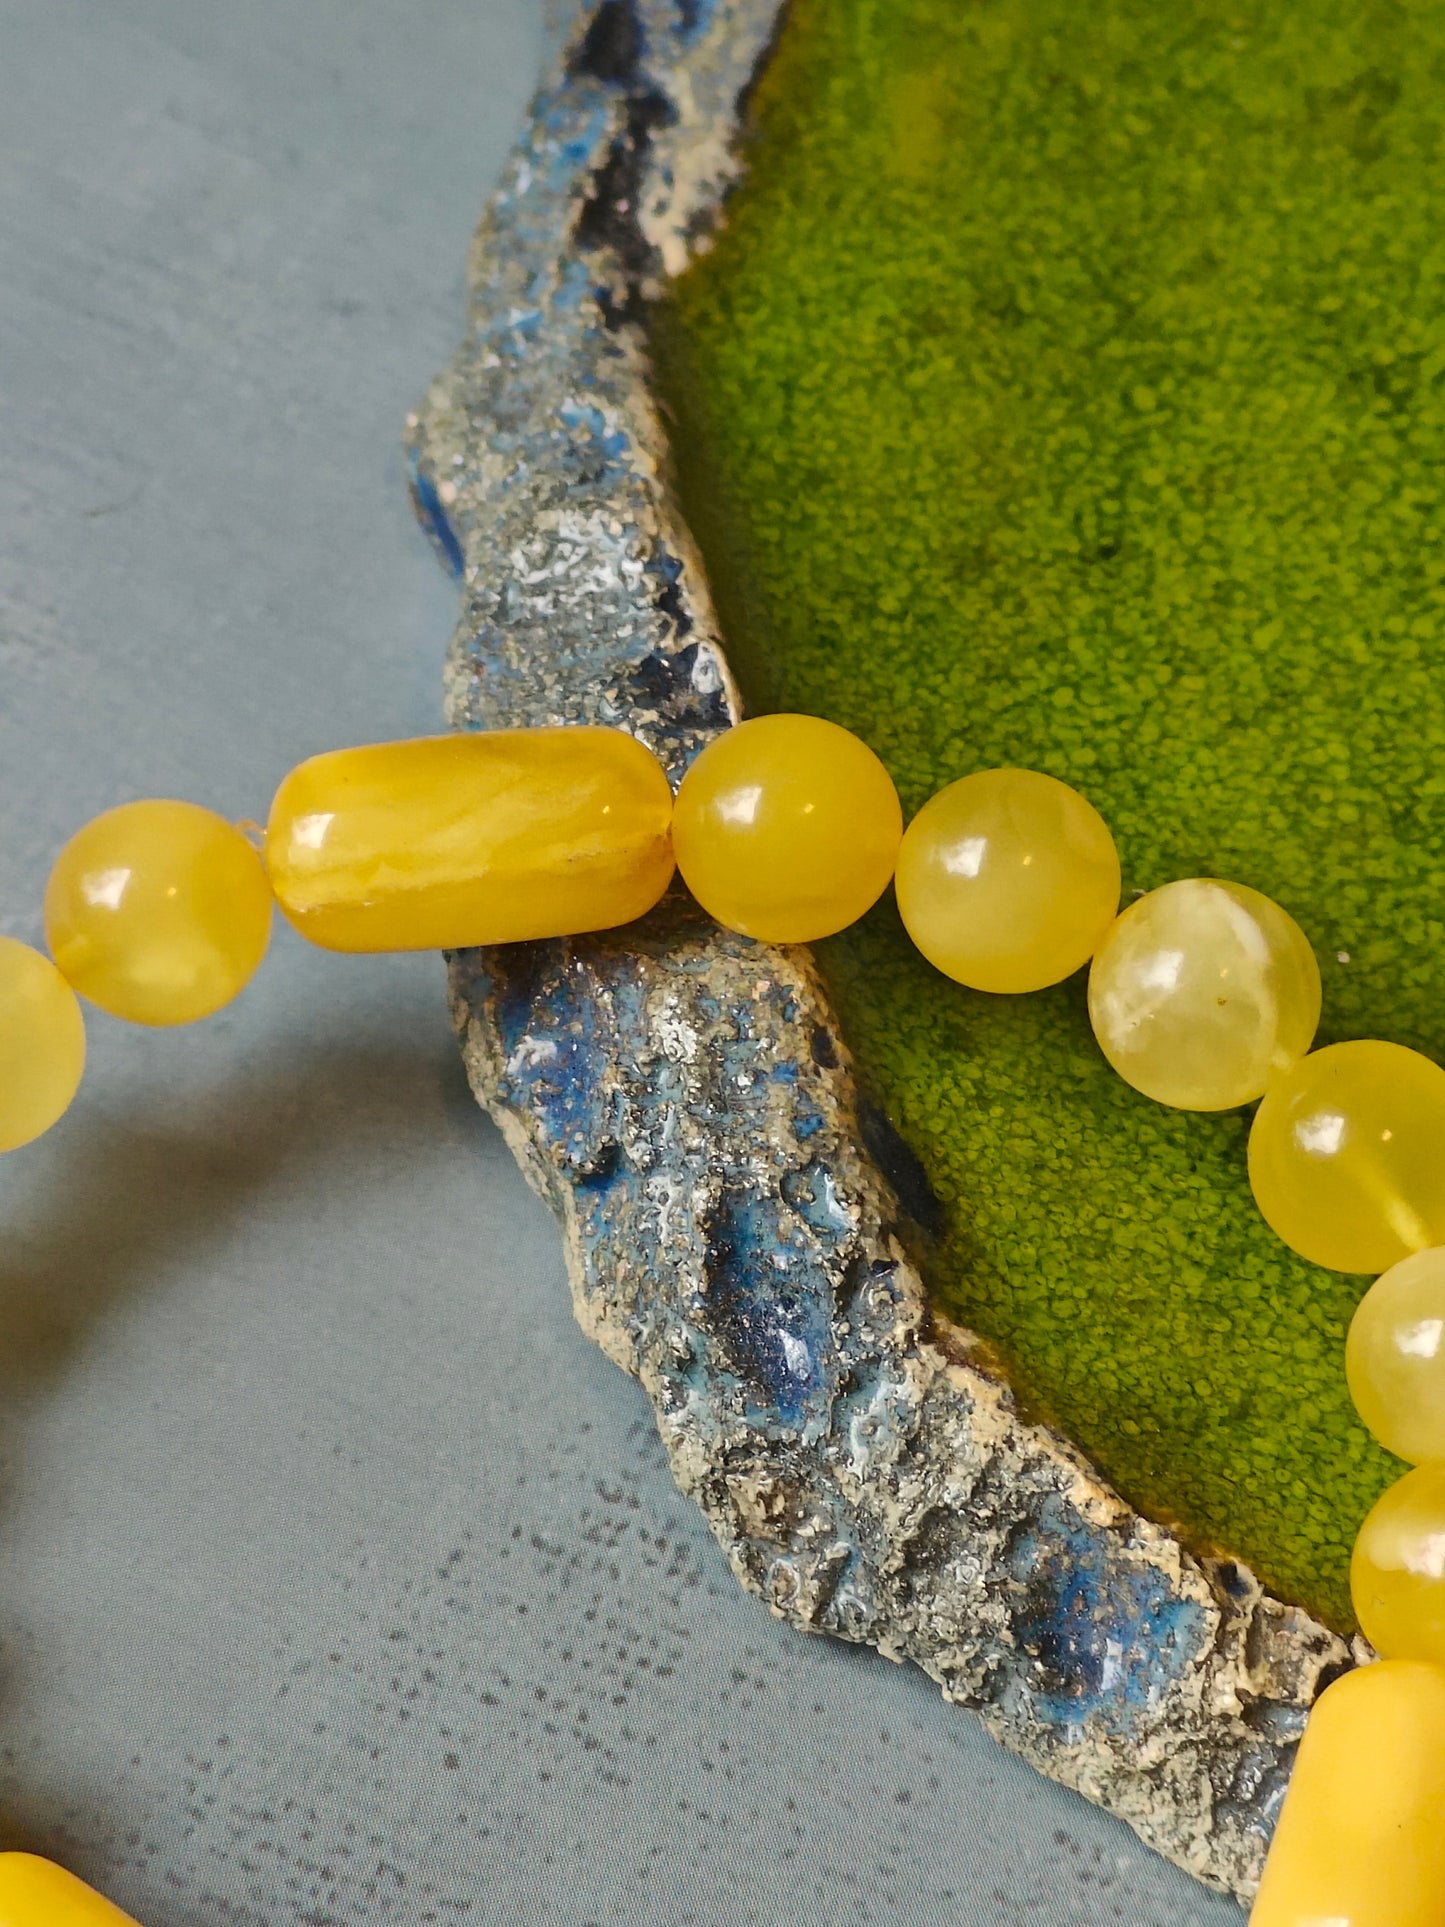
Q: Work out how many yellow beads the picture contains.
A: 11